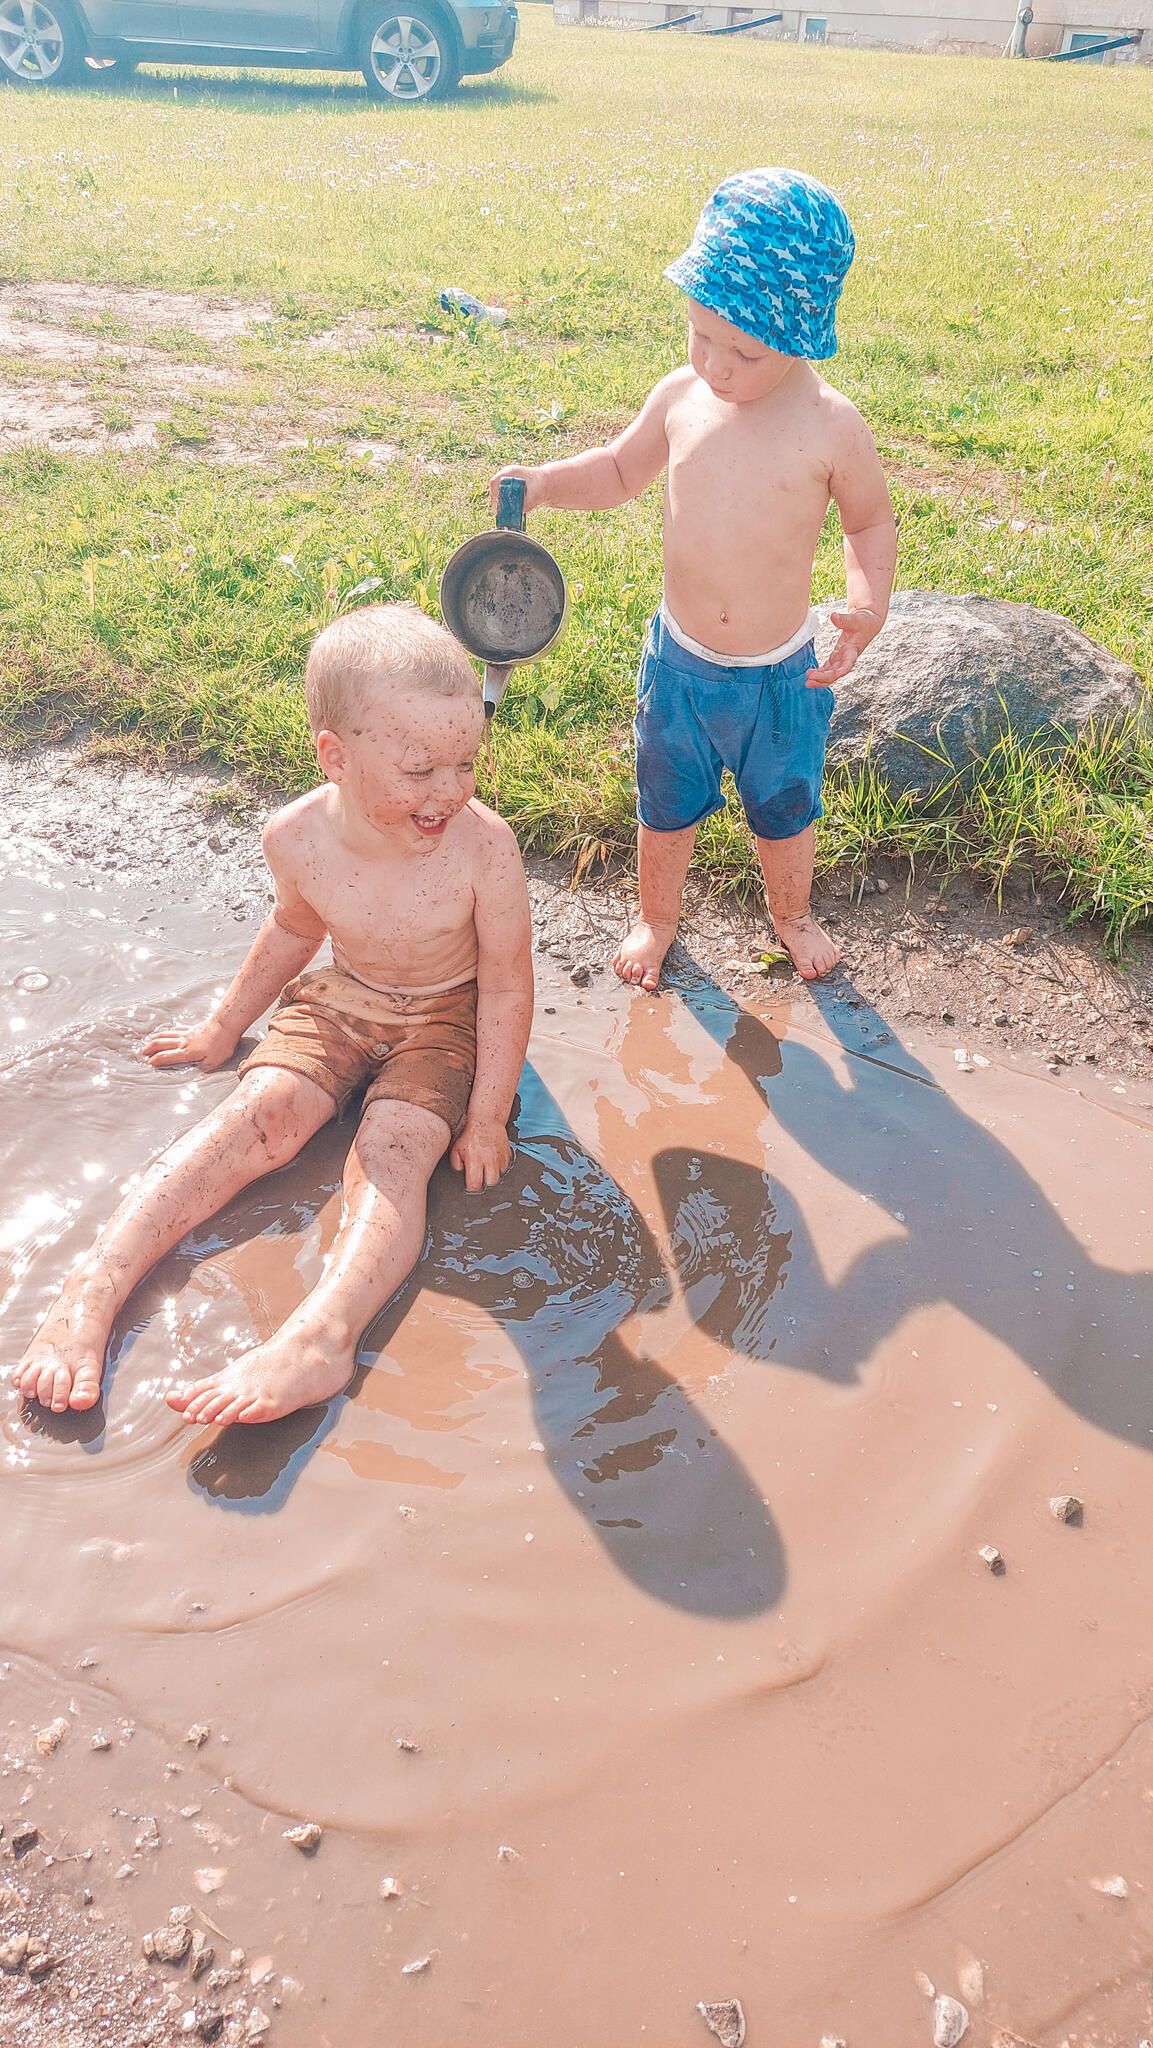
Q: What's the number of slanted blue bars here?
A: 3